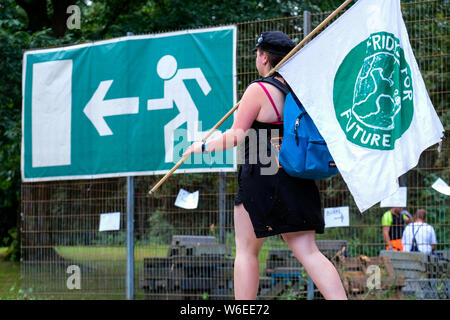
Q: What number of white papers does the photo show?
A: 5